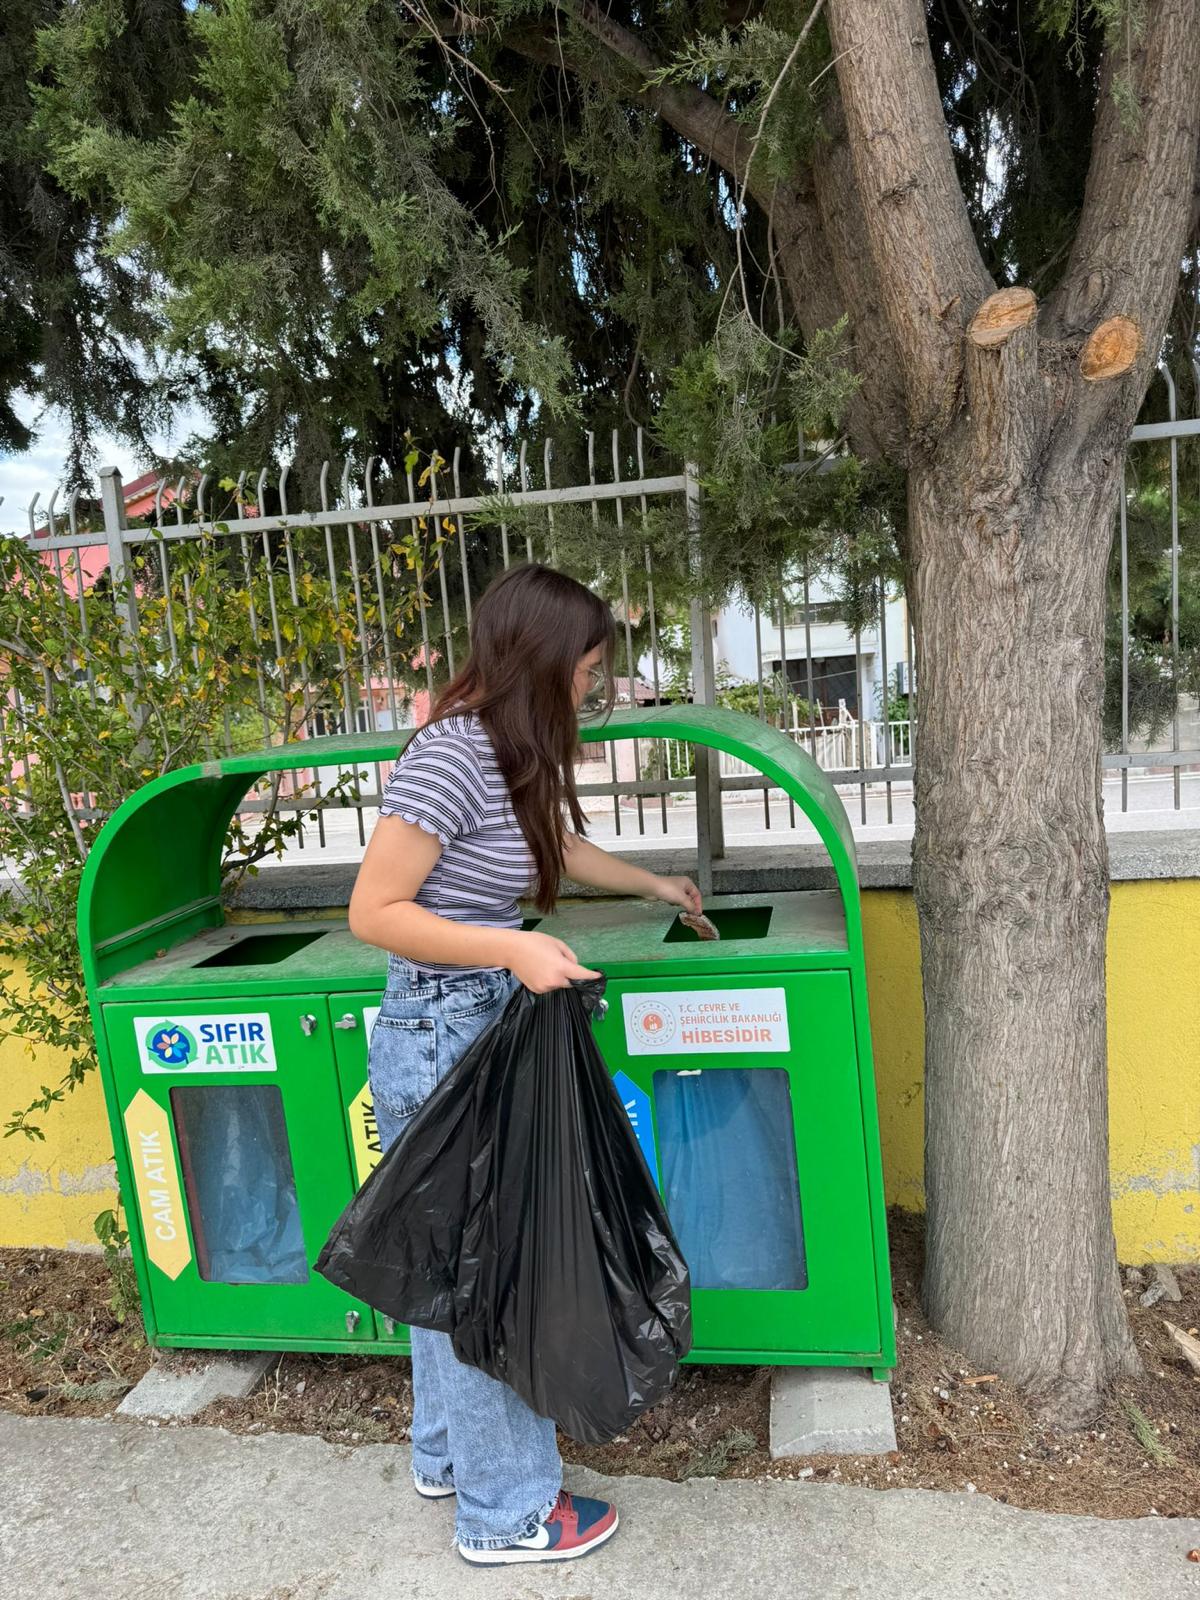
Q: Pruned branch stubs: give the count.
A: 2